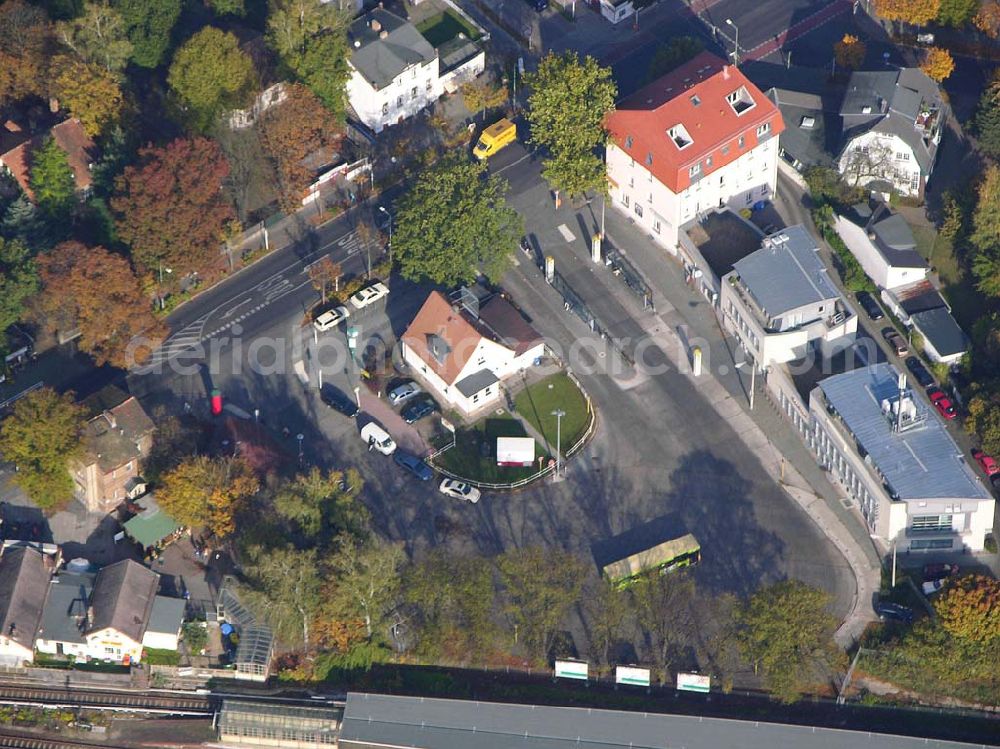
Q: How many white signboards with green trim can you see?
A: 3